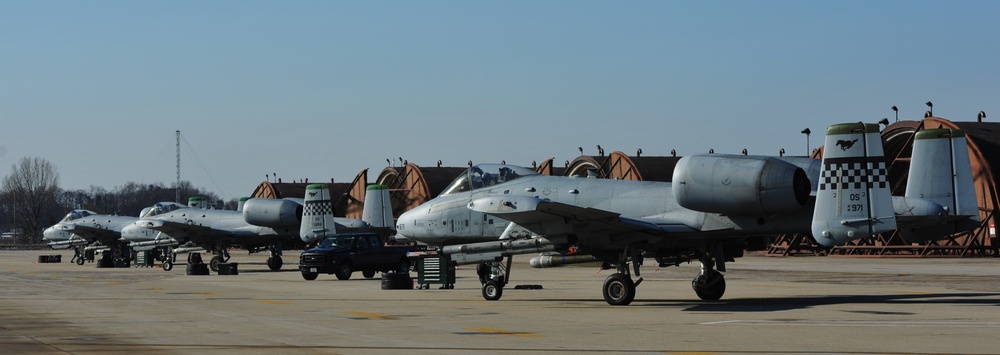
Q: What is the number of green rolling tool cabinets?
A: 2